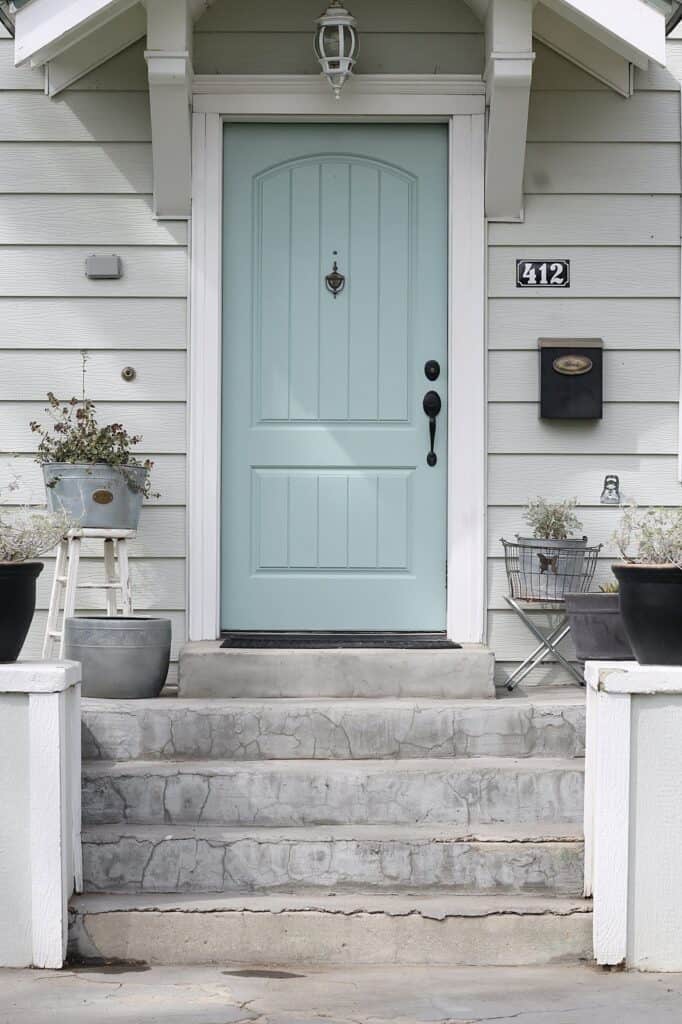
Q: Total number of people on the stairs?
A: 0